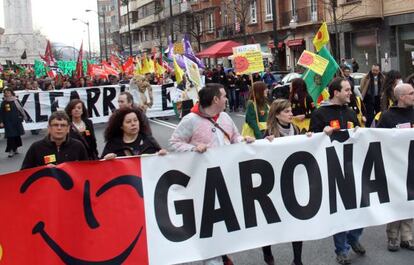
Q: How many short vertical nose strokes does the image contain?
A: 1